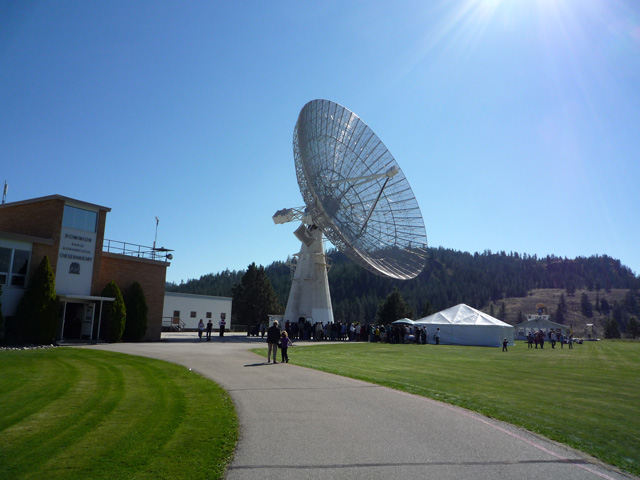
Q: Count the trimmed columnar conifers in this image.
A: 3